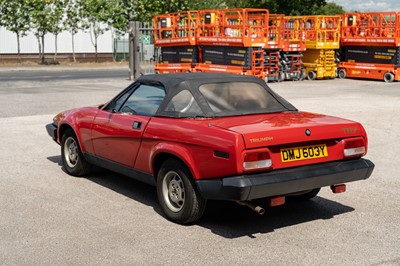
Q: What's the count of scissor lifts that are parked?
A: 6